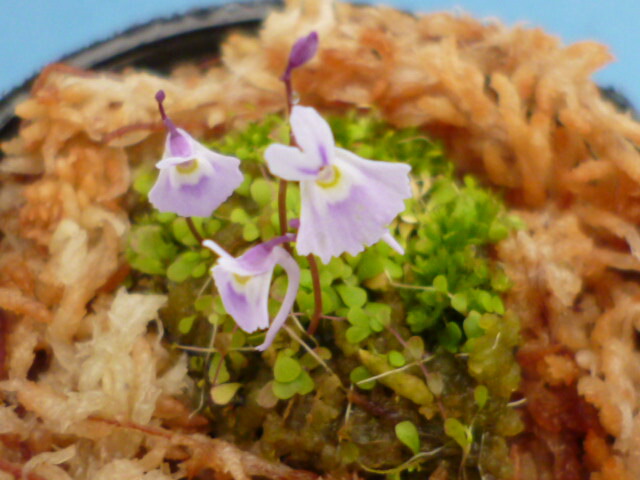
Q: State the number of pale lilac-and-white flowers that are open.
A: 3